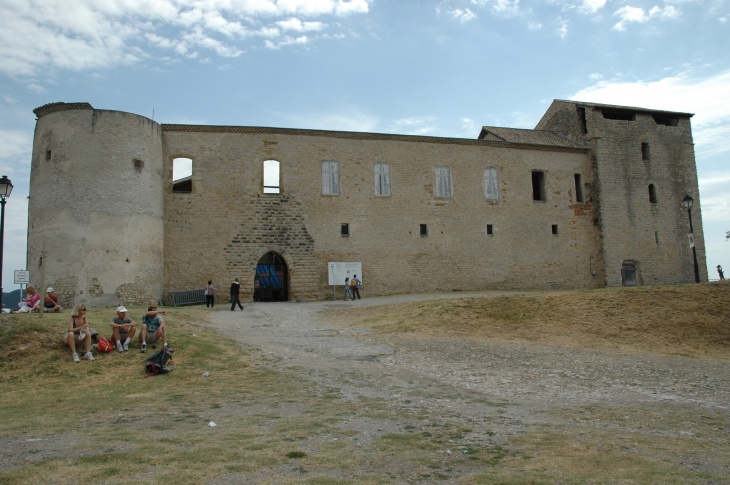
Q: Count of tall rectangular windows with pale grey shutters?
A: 4